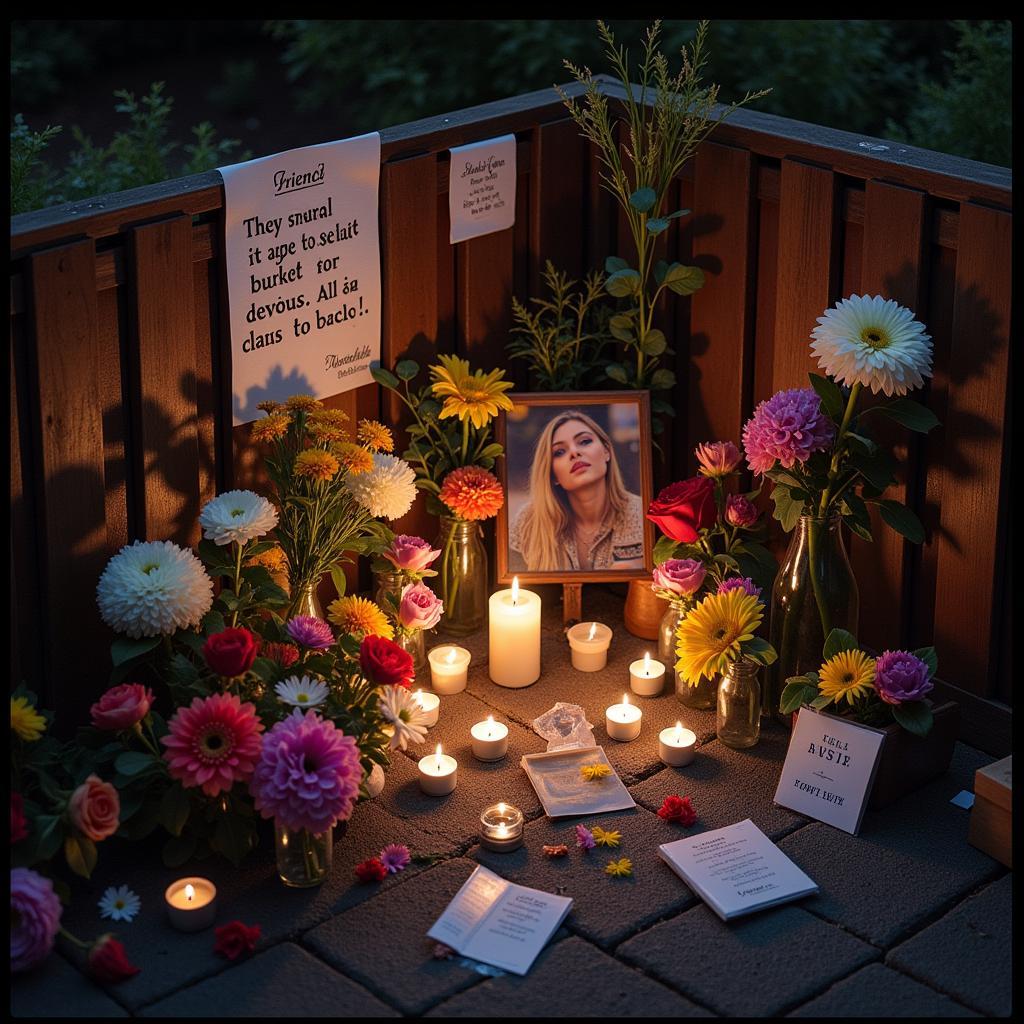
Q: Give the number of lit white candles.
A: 11